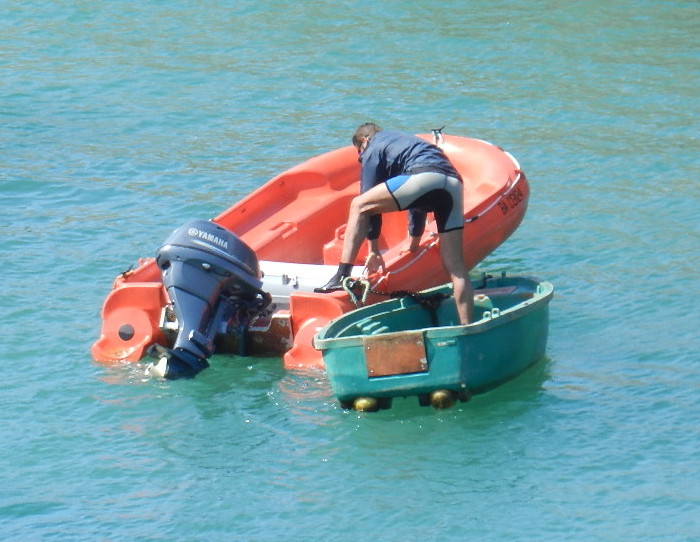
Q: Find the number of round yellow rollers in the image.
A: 2